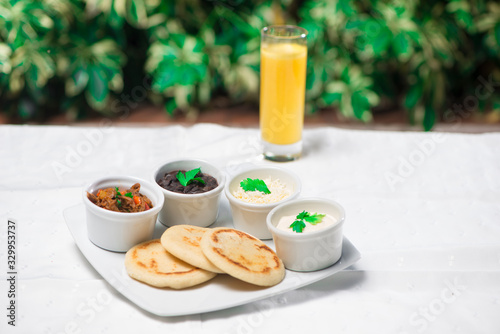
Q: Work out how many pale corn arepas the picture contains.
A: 3